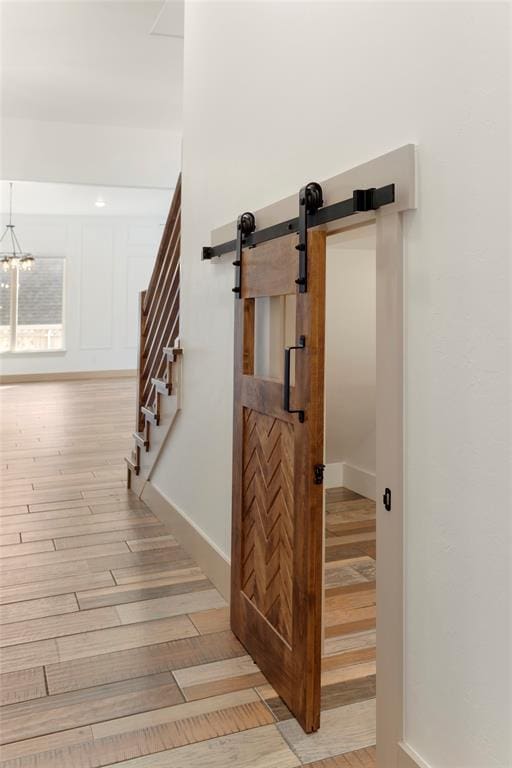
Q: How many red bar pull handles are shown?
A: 0